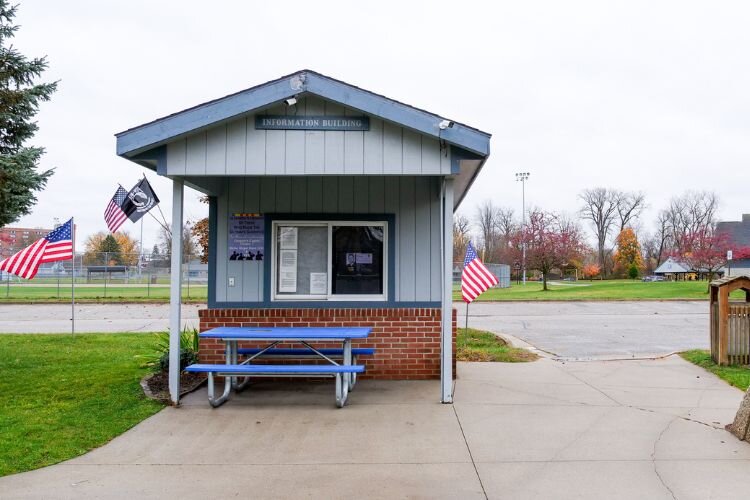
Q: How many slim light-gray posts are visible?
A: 2